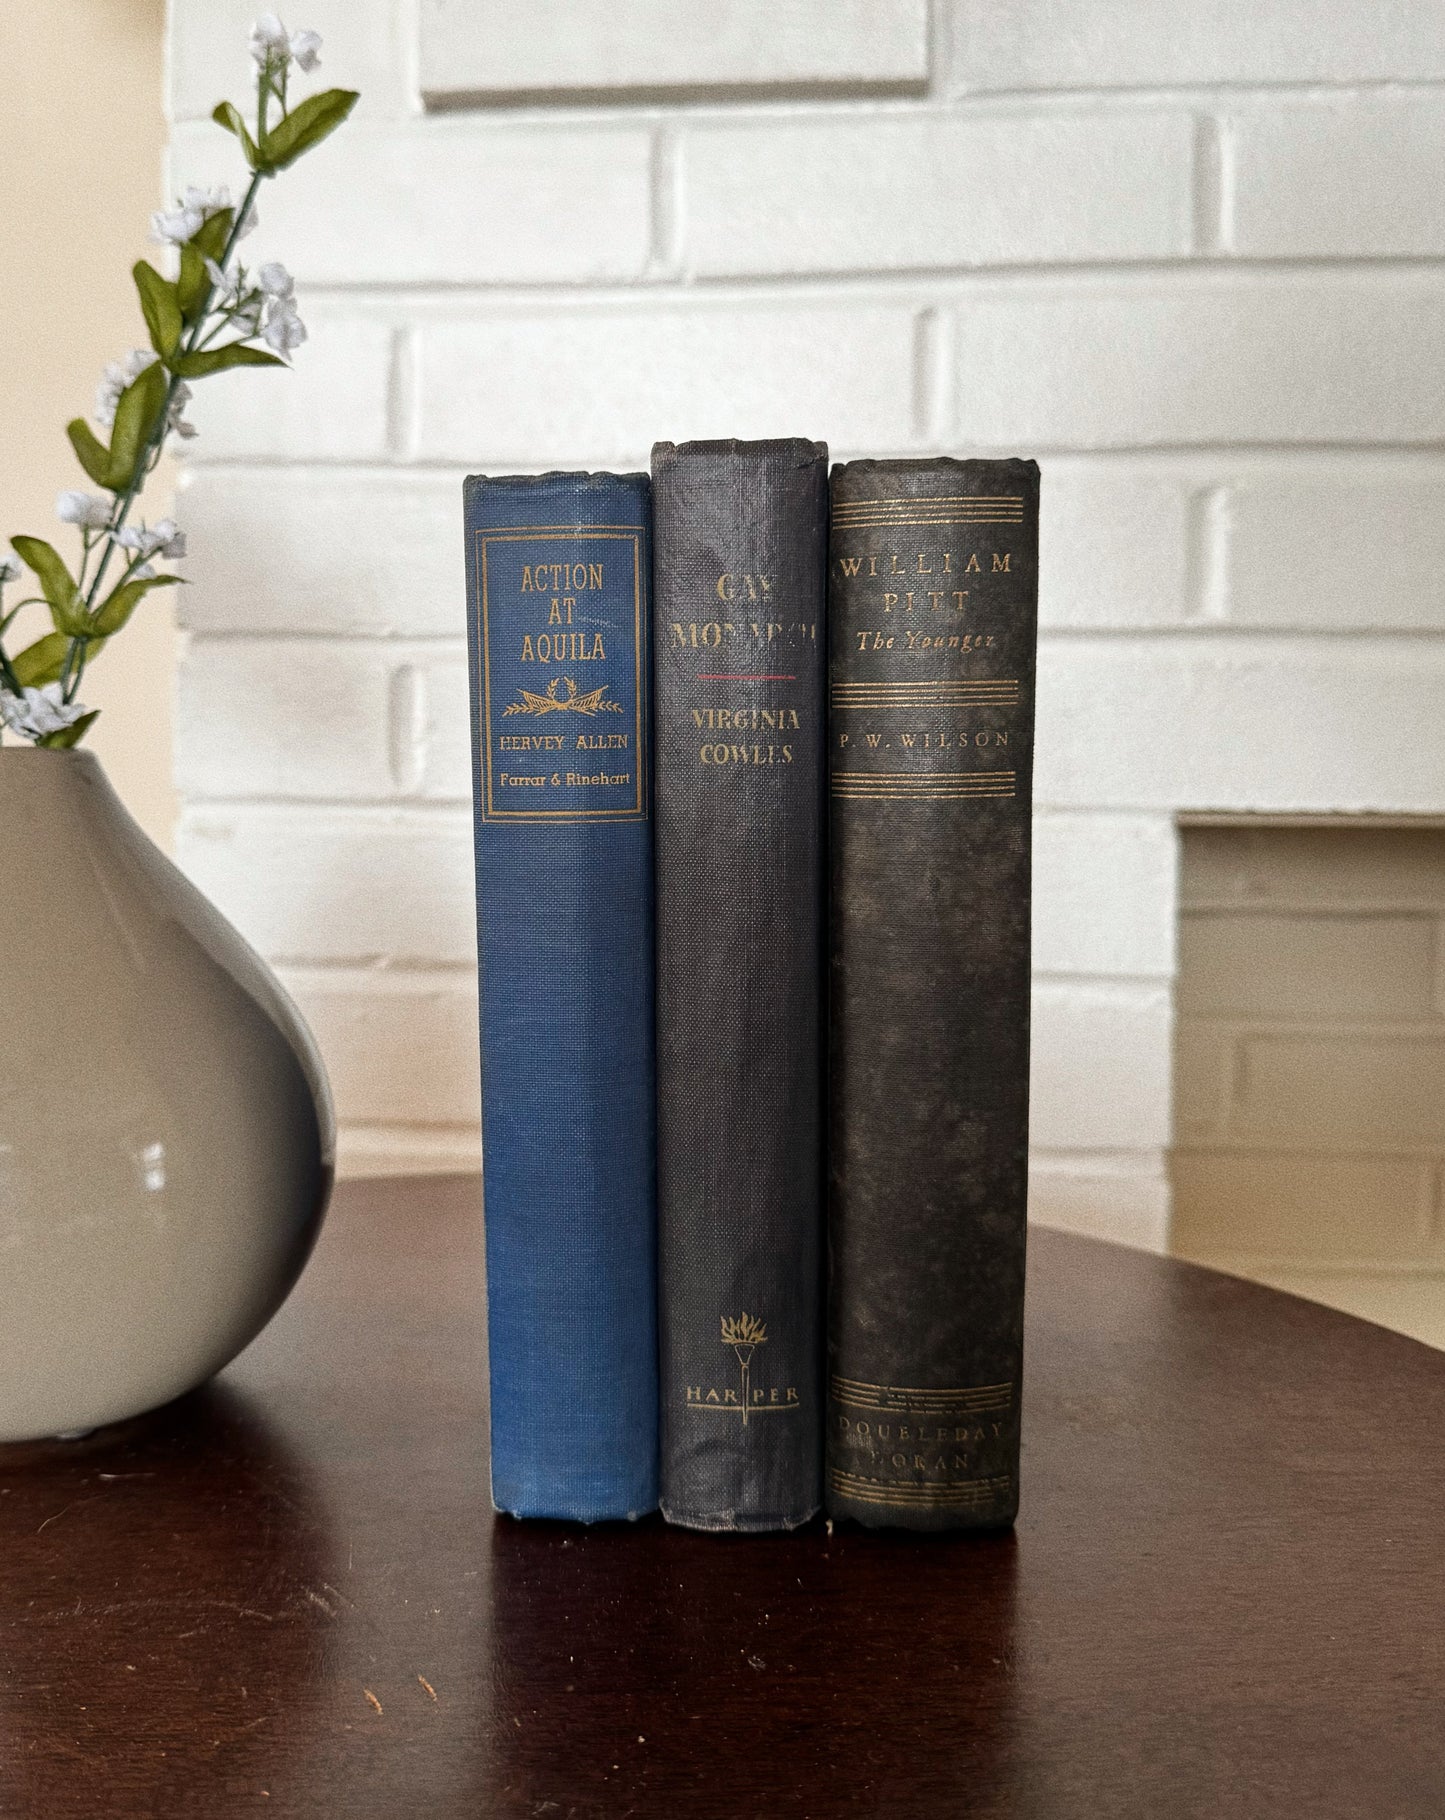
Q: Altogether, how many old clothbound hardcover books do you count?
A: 3